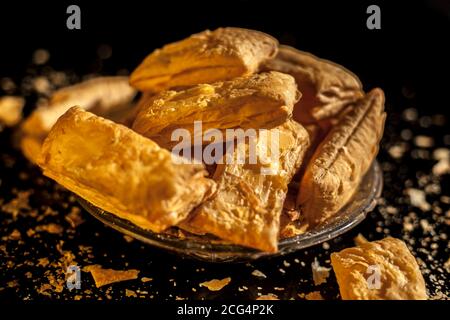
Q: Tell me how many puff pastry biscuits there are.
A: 8